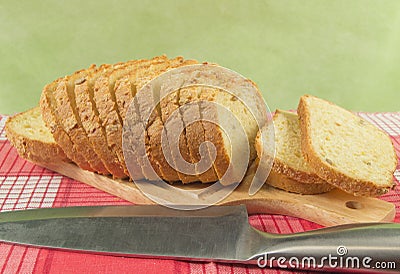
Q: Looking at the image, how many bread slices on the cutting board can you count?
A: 13